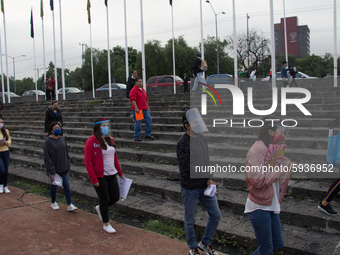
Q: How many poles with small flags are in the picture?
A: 7